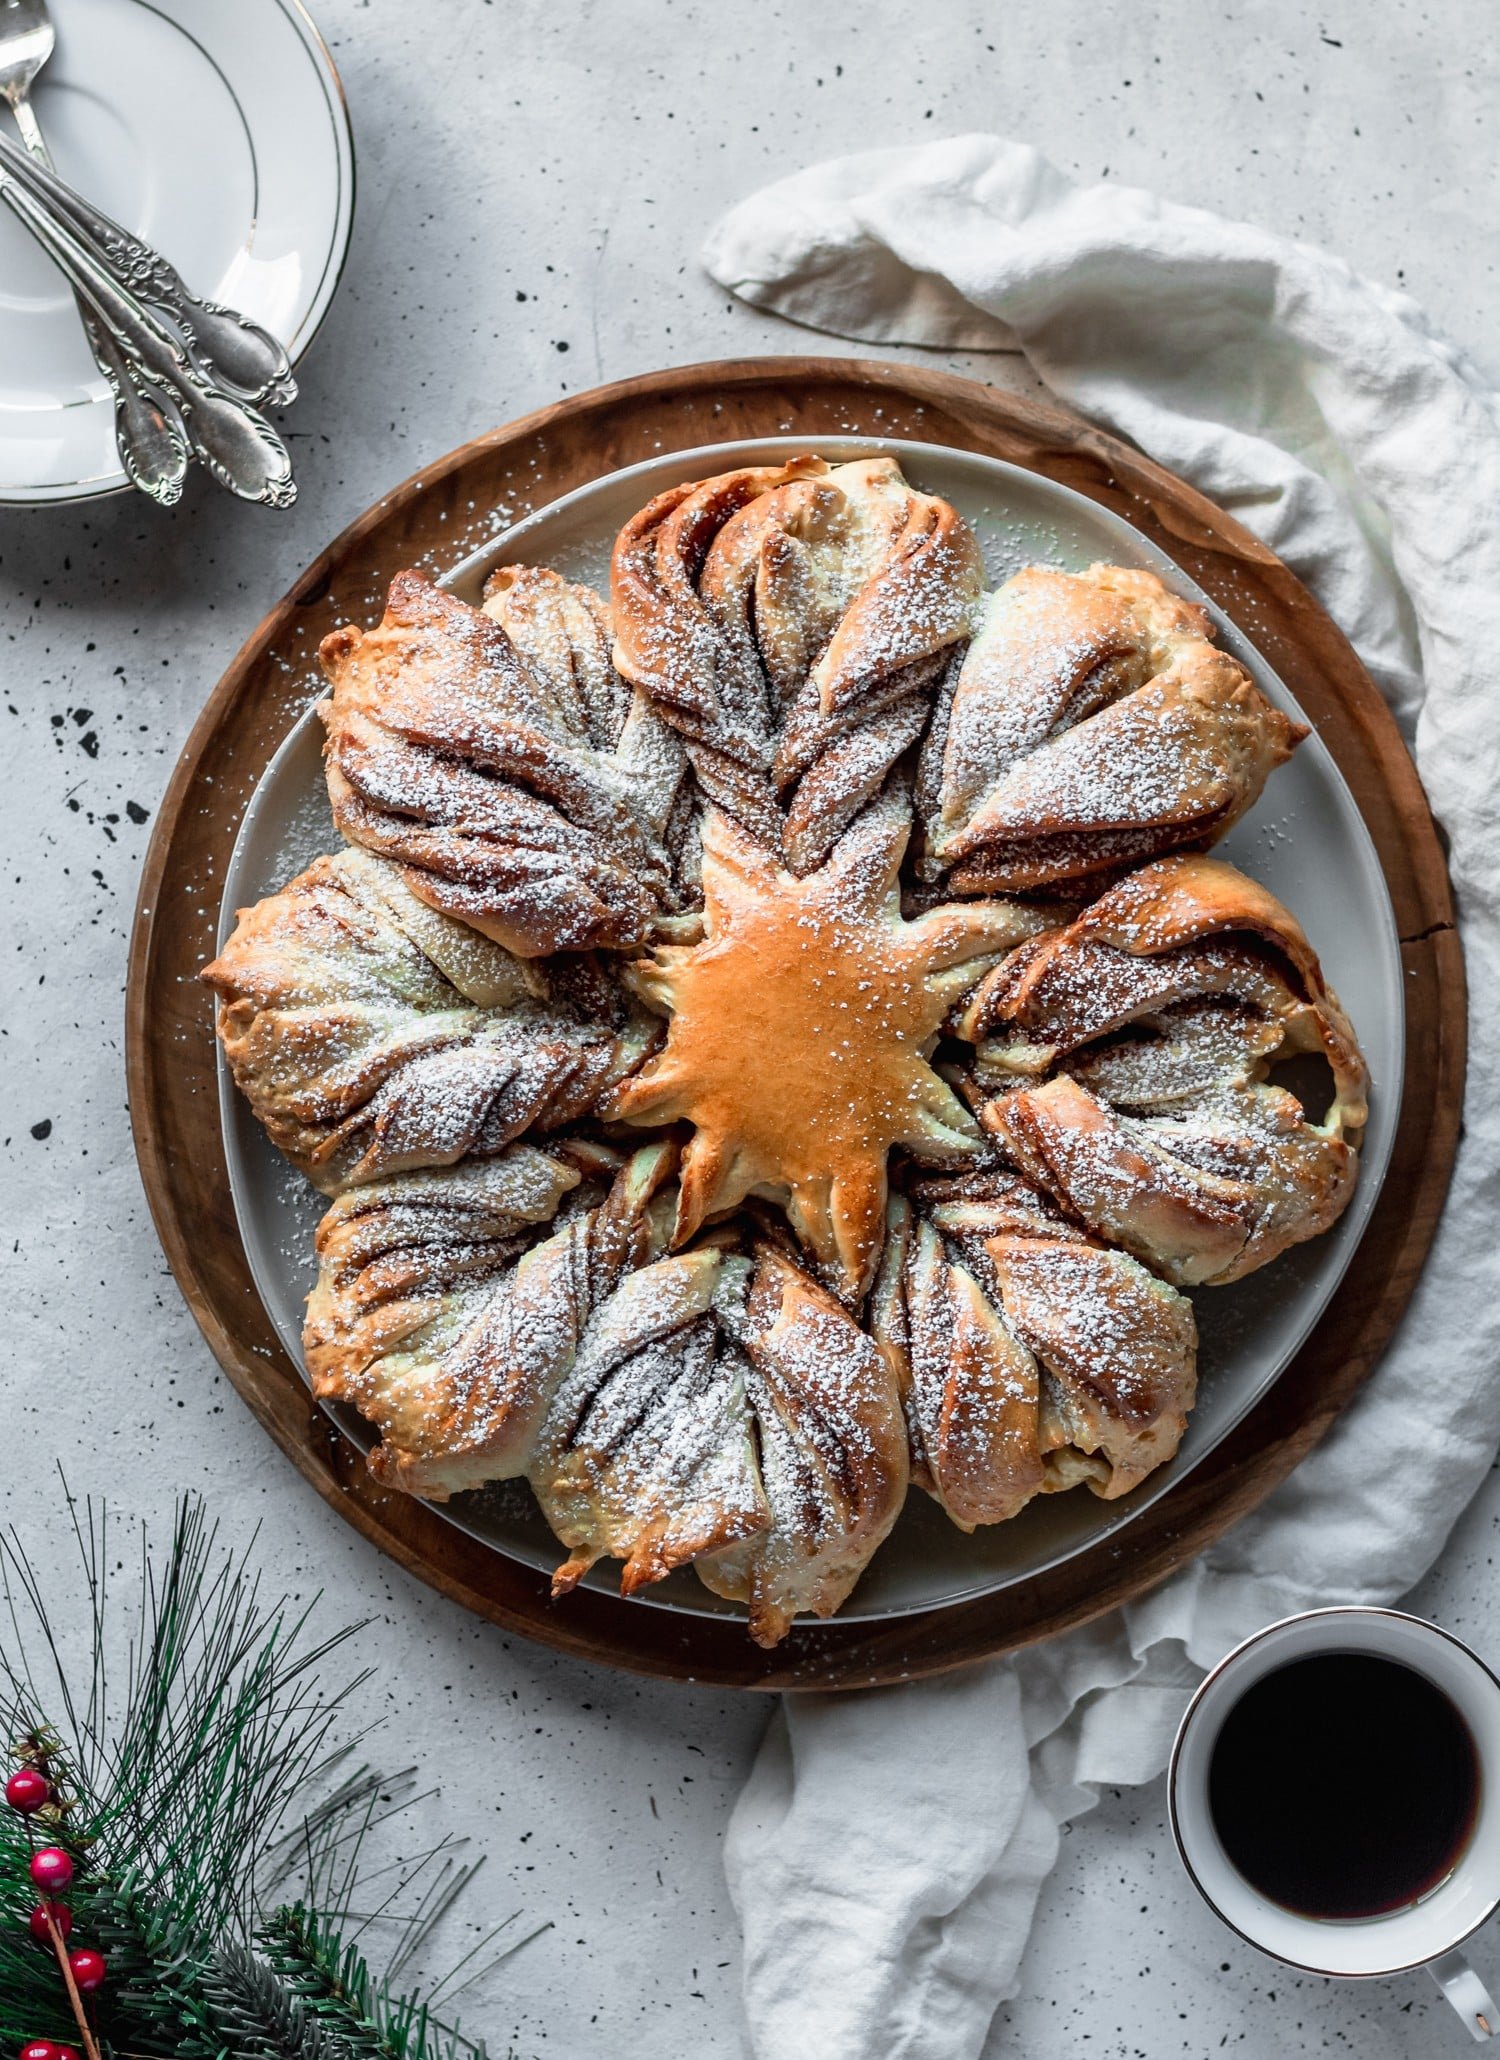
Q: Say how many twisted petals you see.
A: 8